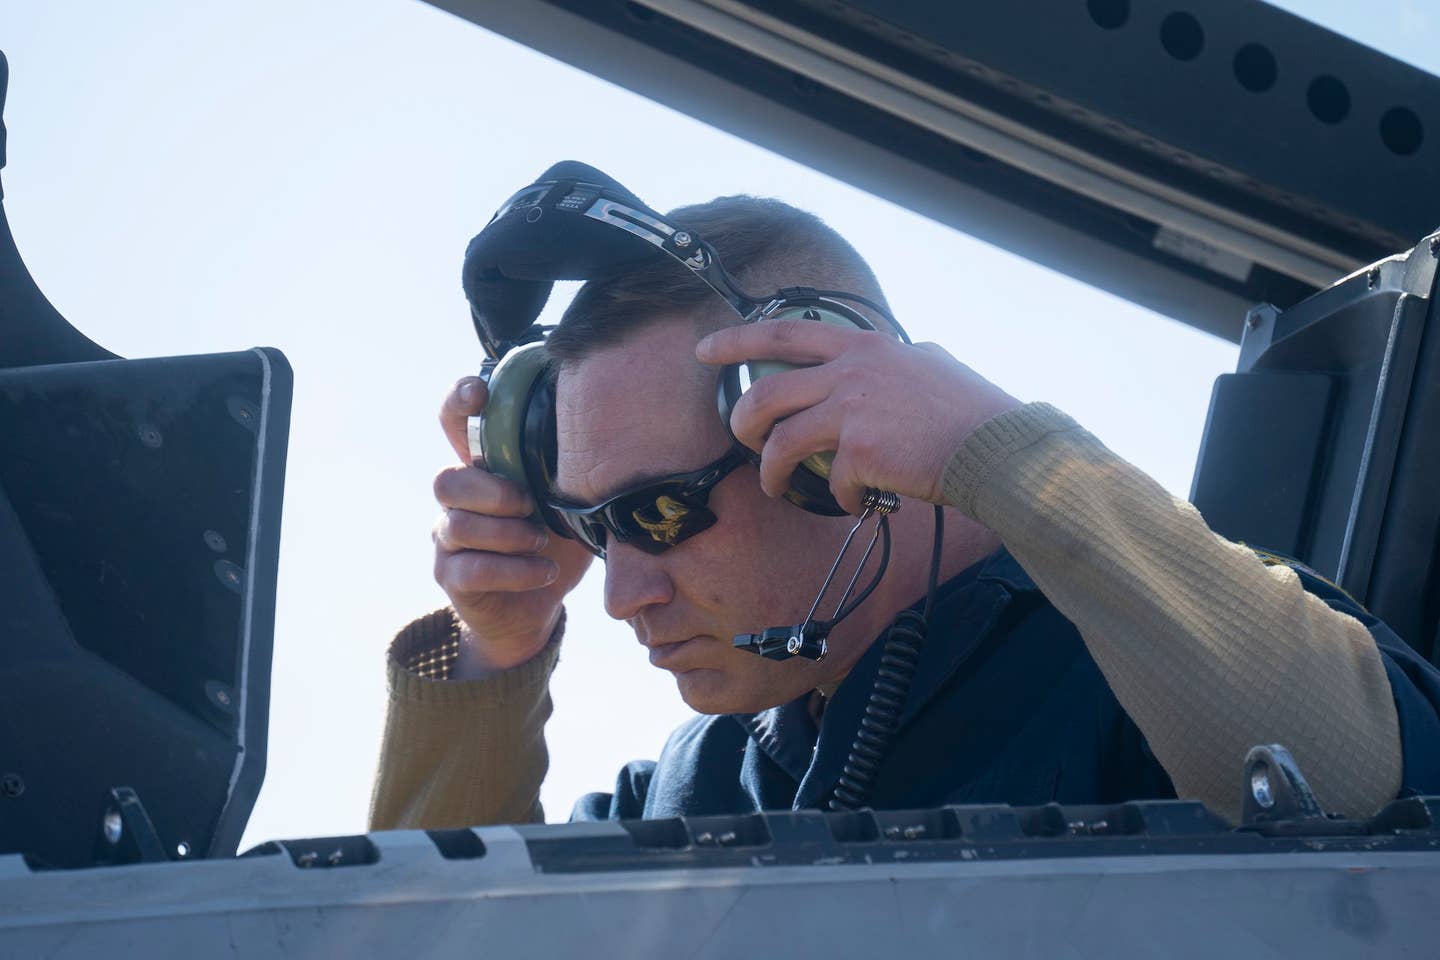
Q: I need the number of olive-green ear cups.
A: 2